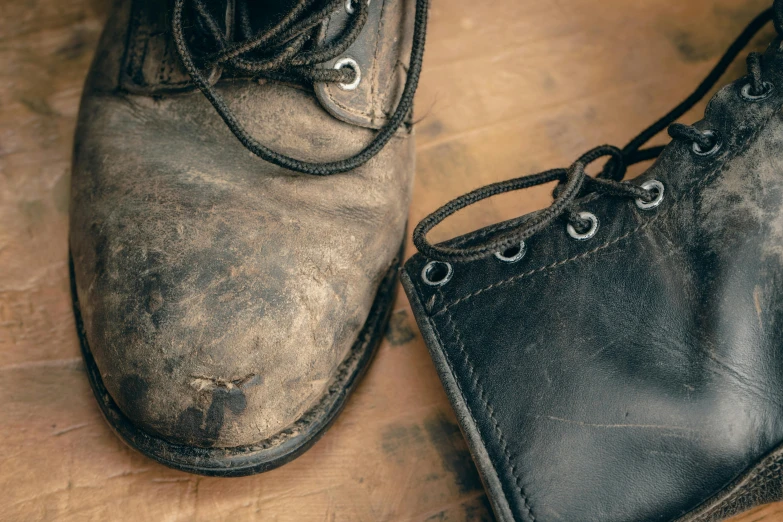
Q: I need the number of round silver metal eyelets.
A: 8